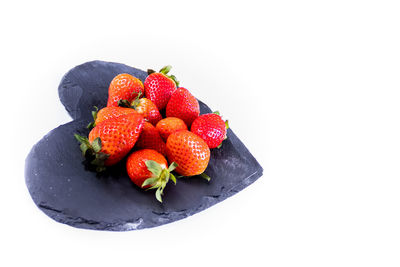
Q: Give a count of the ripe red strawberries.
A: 11